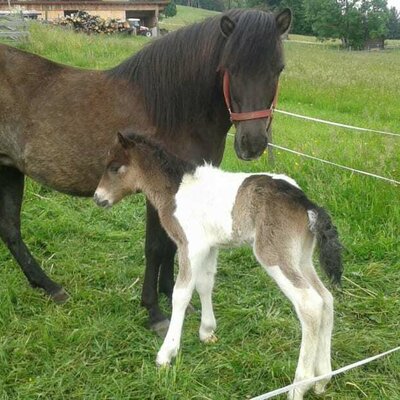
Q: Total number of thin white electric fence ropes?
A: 3